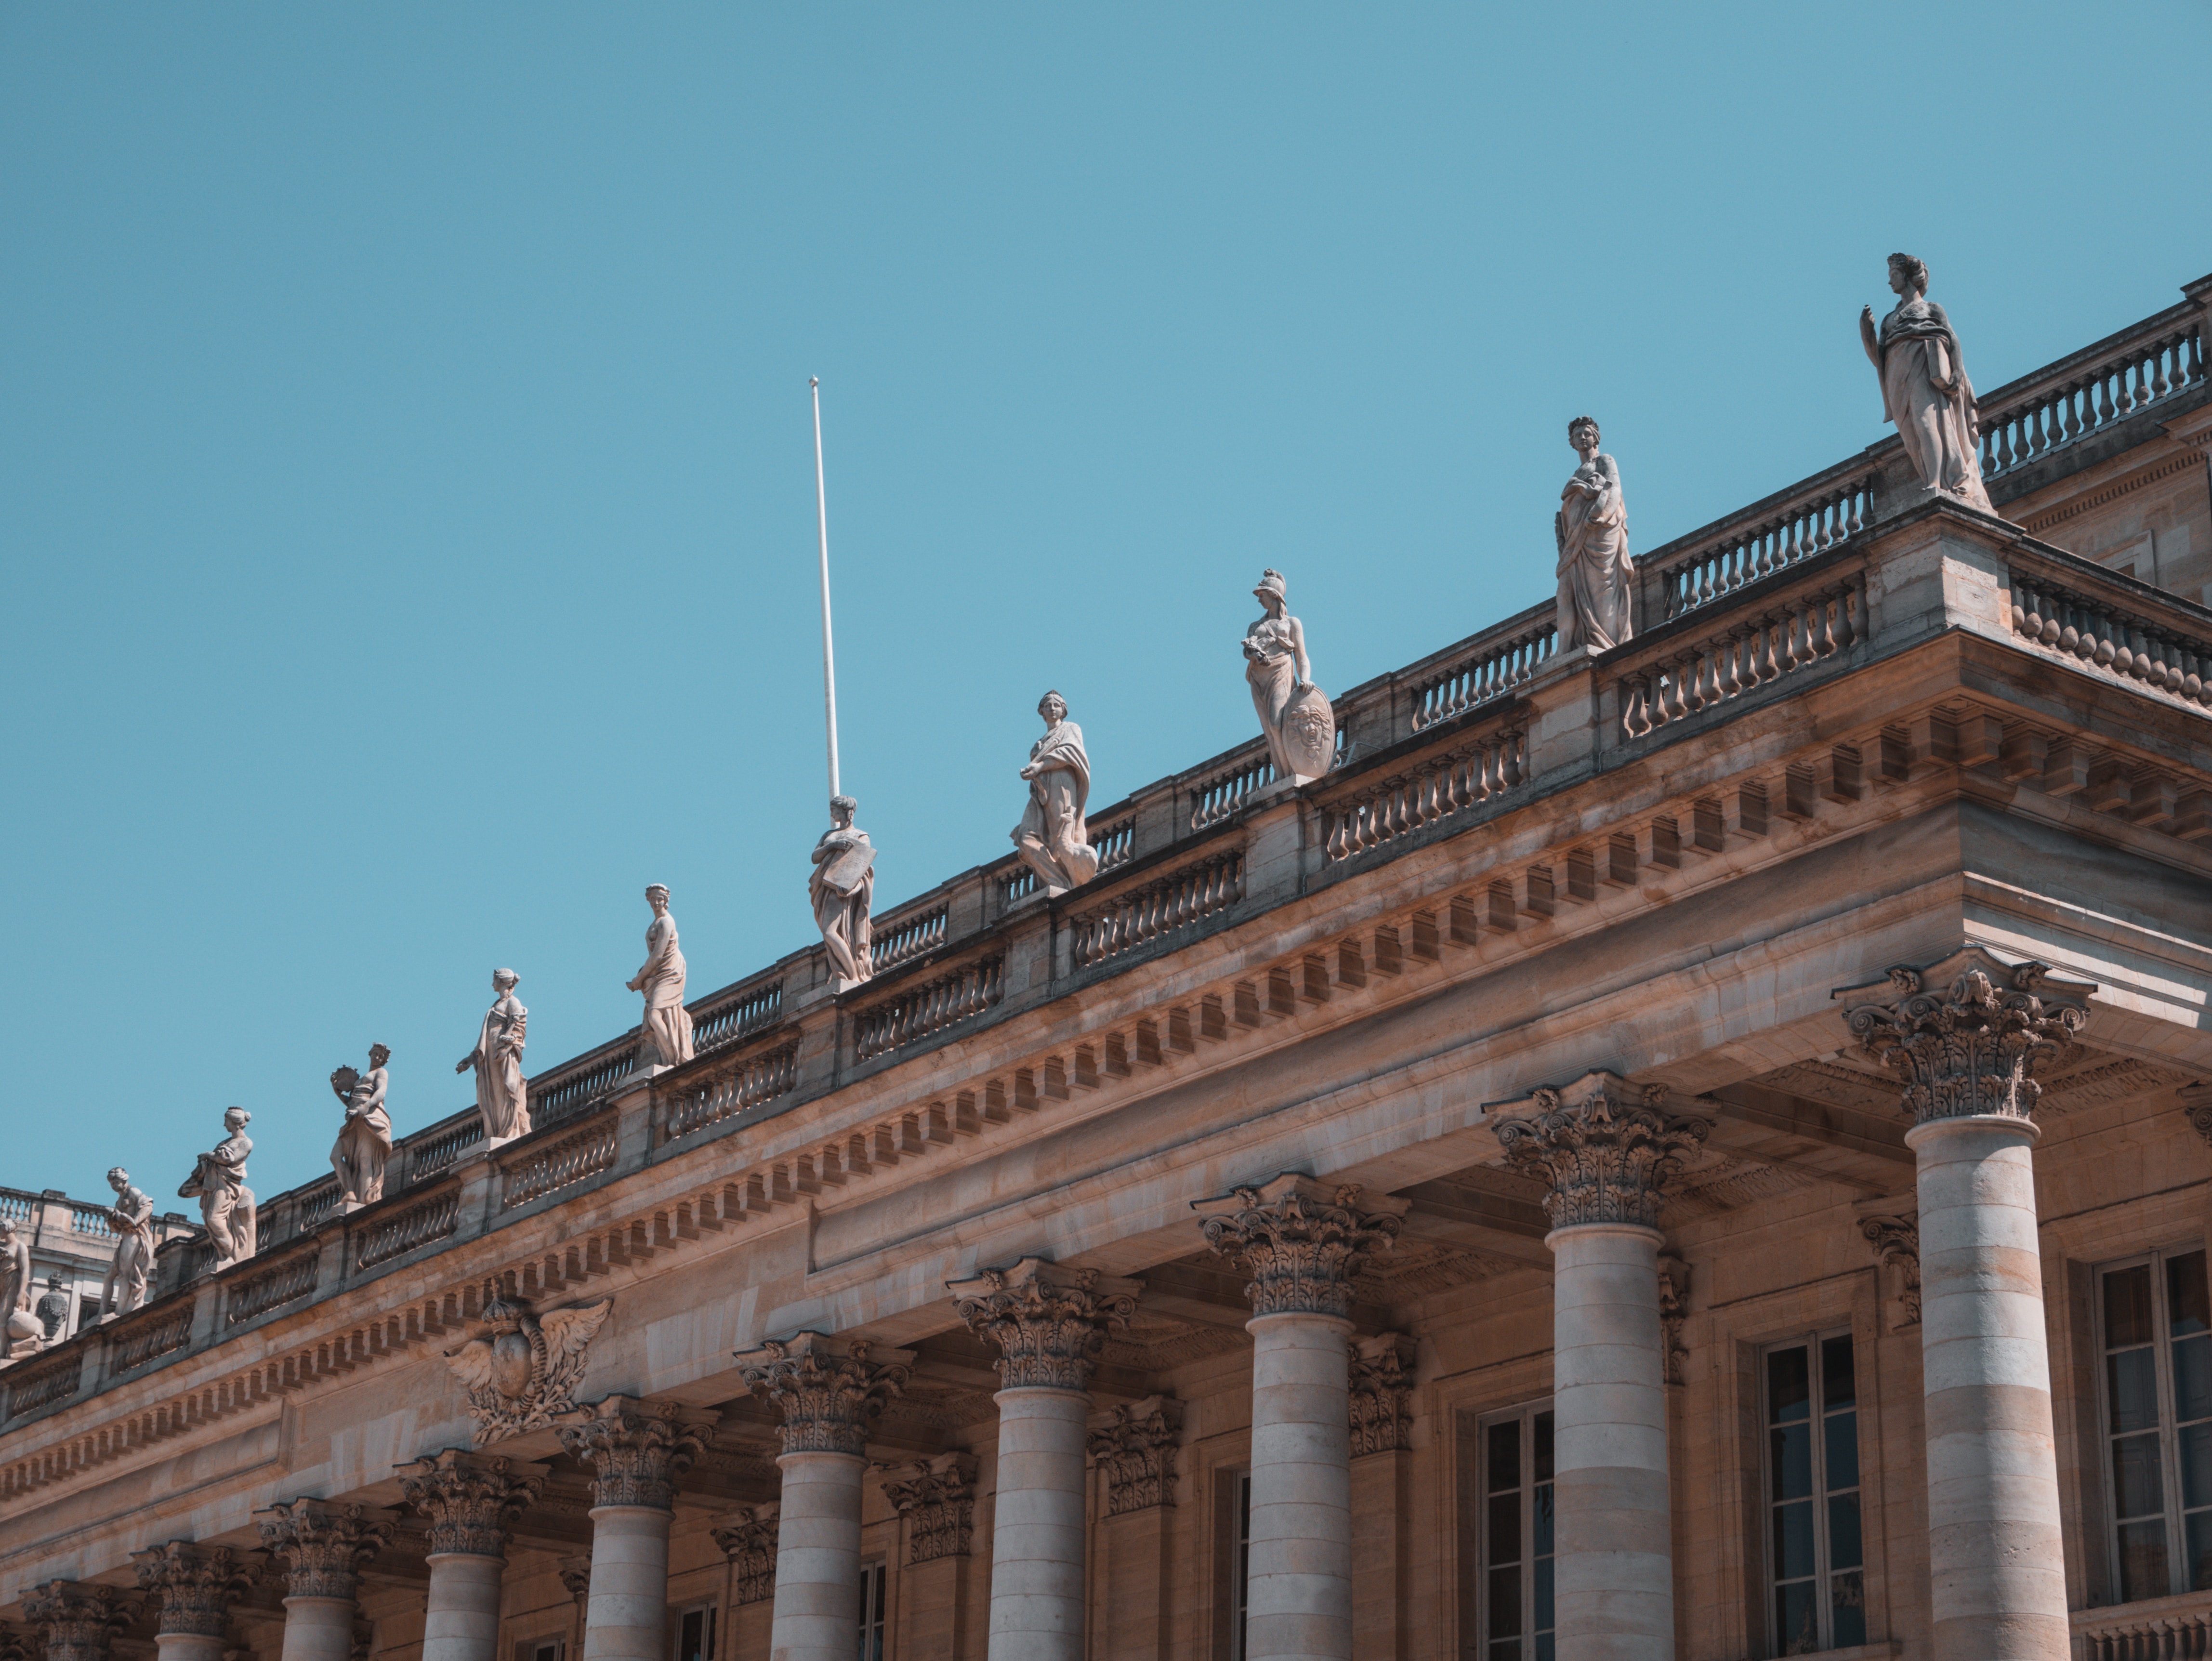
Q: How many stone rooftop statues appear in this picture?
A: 11